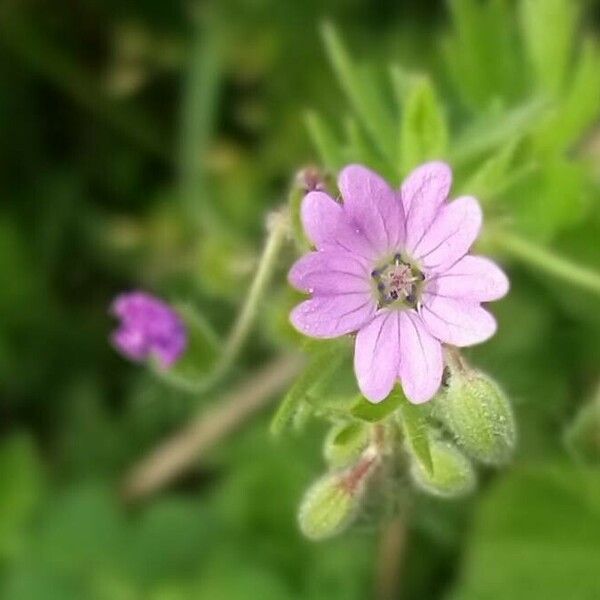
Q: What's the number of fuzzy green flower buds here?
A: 4